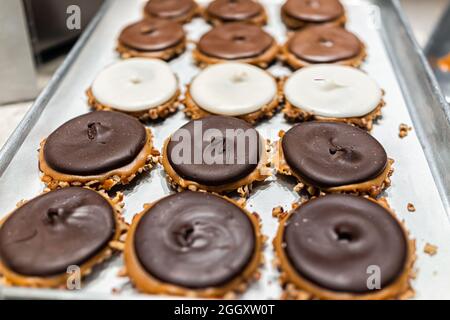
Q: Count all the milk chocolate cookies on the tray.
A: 6